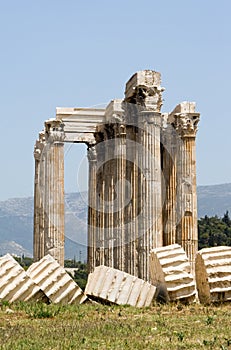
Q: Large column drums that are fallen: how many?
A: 5